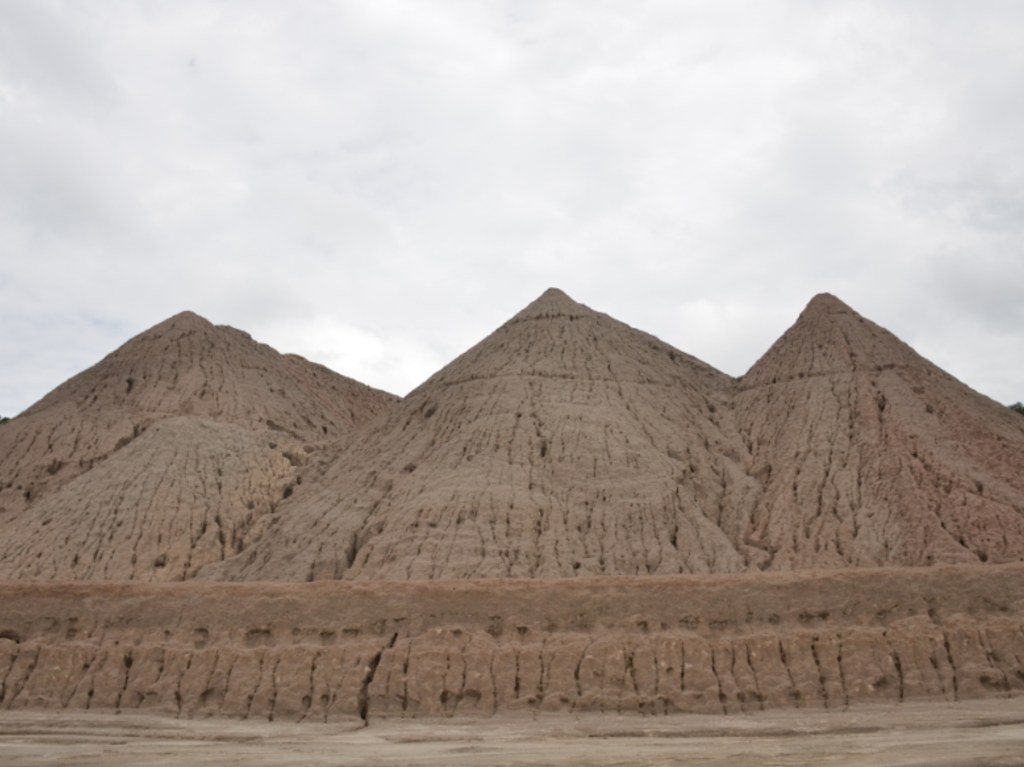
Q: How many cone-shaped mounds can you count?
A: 3